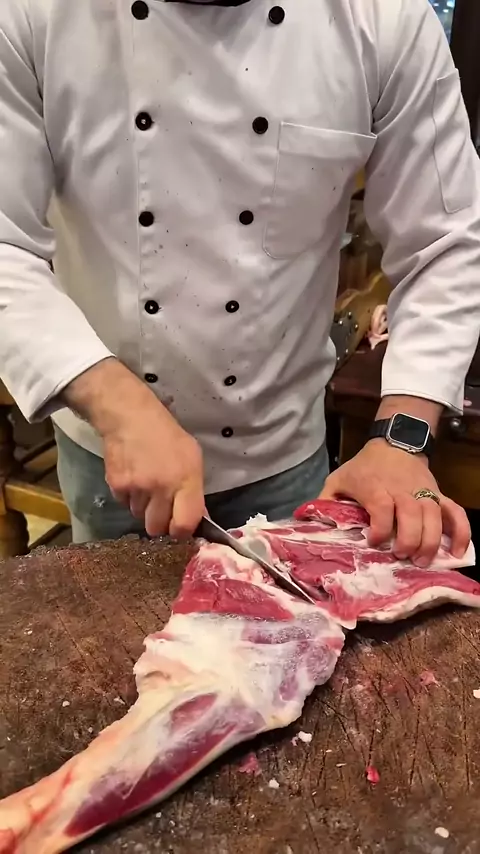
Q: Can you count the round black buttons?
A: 11